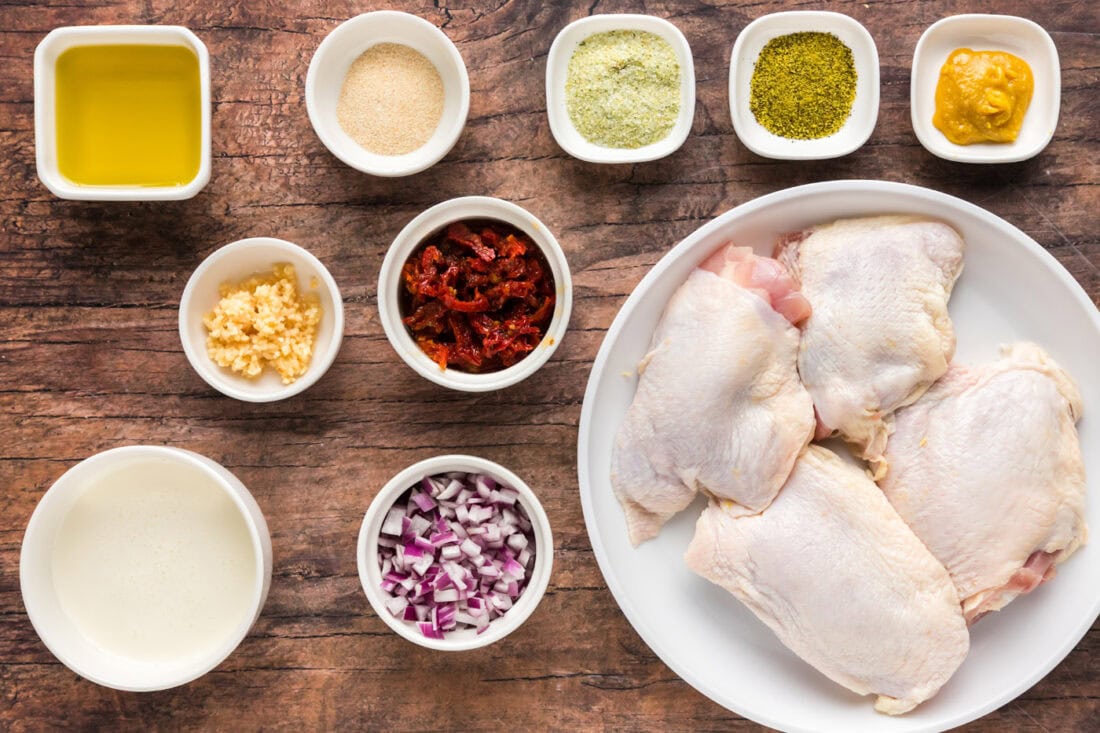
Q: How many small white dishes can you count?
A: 9